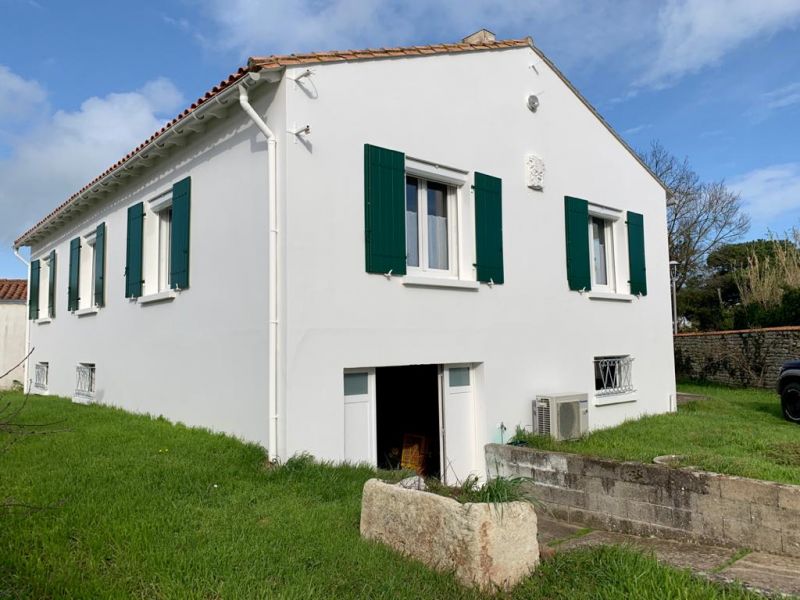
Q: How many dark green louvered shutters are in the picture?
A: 10